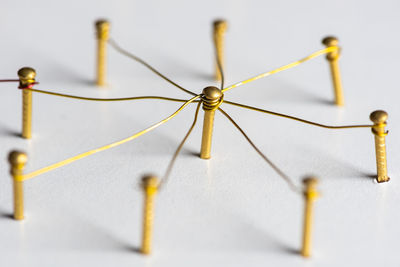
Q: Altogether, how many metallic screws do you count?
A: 9